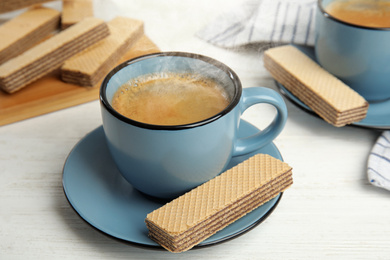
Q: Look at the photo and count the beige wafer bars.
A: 7